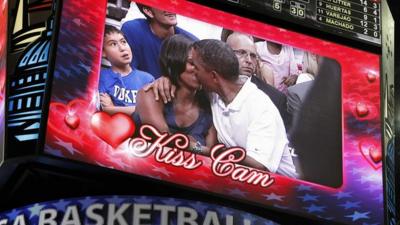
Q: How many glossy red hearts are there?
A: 5